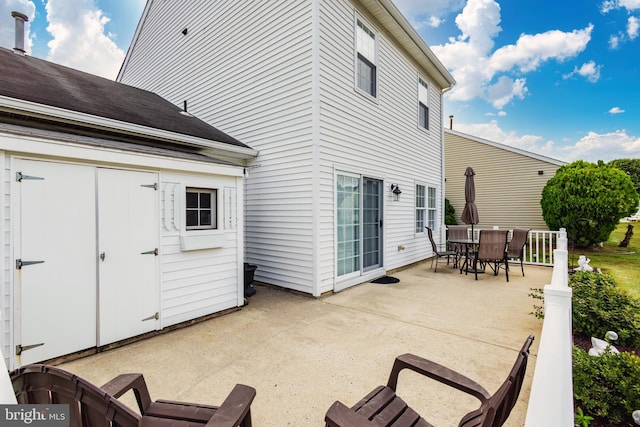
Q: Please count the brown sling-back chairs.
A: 4